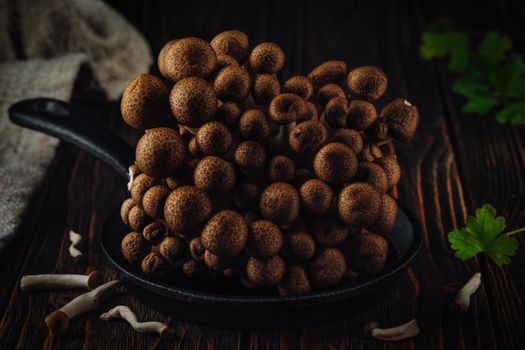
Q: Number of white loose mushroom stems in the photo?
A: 6